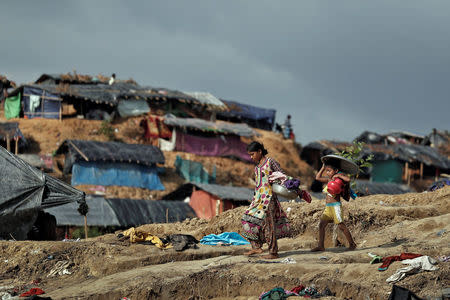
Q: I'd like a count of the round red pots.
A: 1